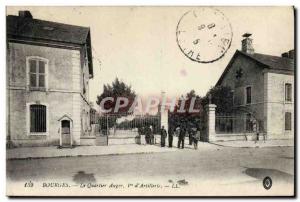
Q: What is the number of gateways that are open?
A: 1